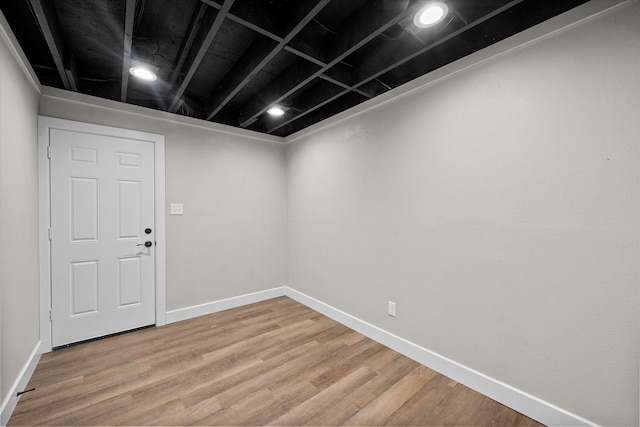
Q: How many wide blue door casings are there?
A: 0